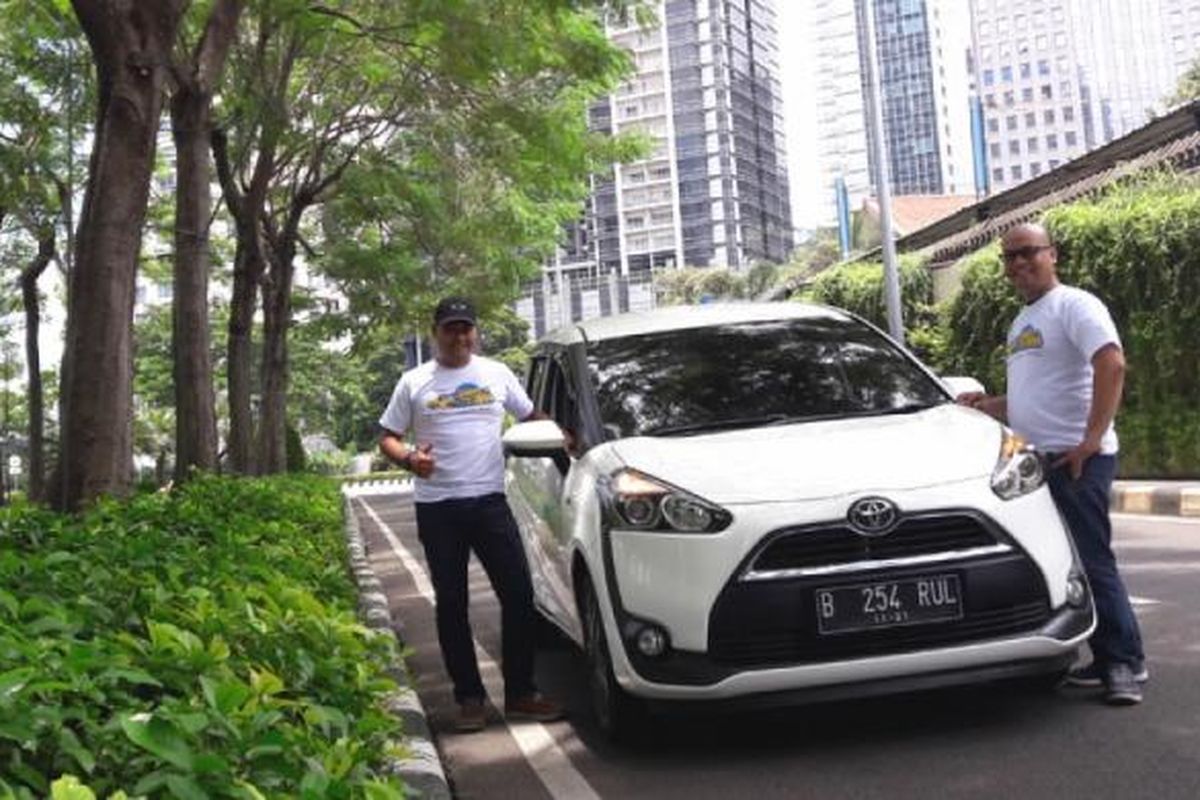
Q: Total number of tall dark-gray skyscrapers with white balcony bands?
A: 1